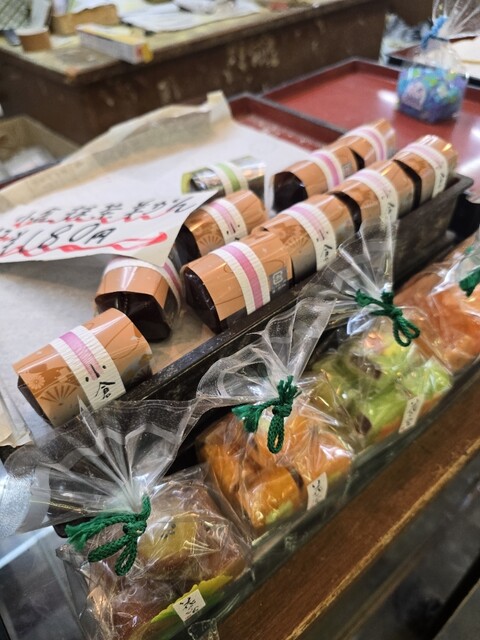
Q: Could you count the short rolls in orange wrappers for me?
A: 9